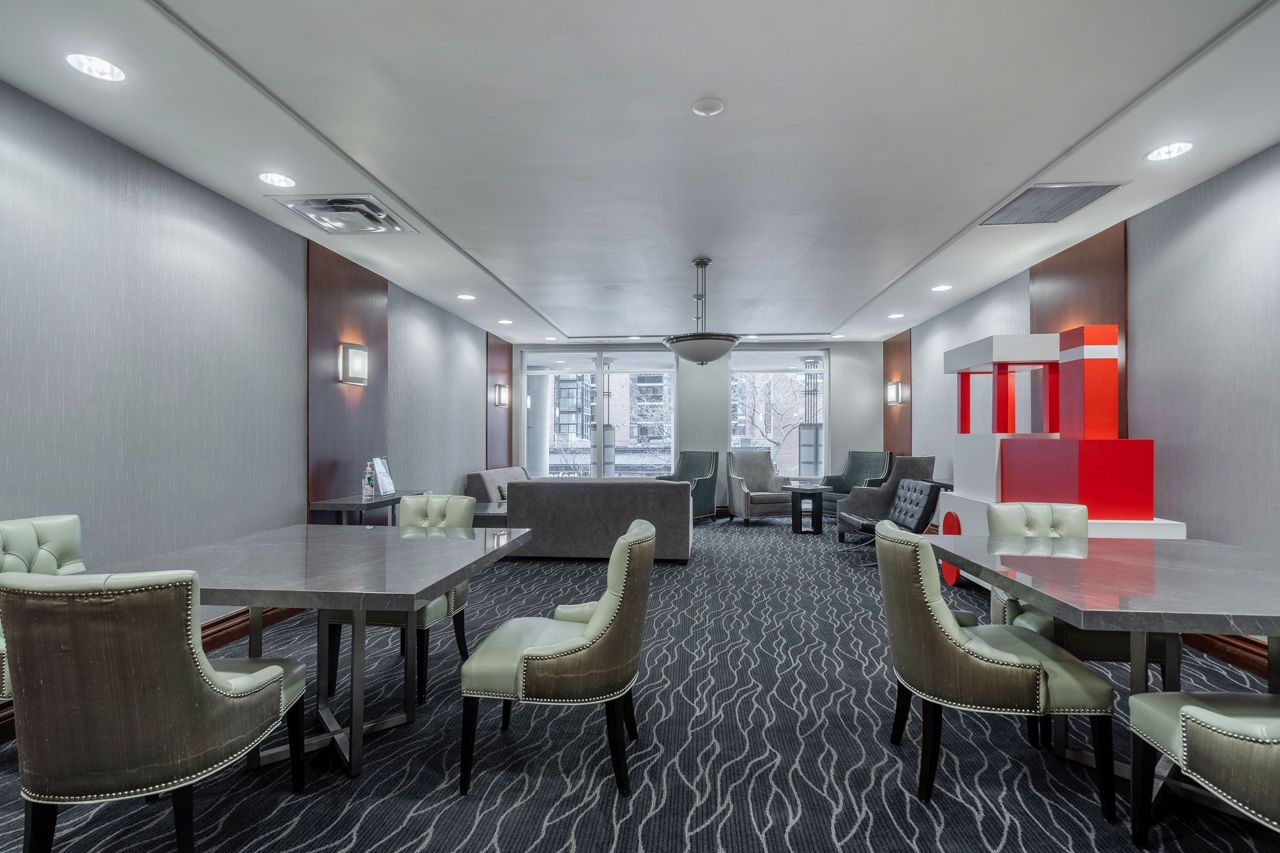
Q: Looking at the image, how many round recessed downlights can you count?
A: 11